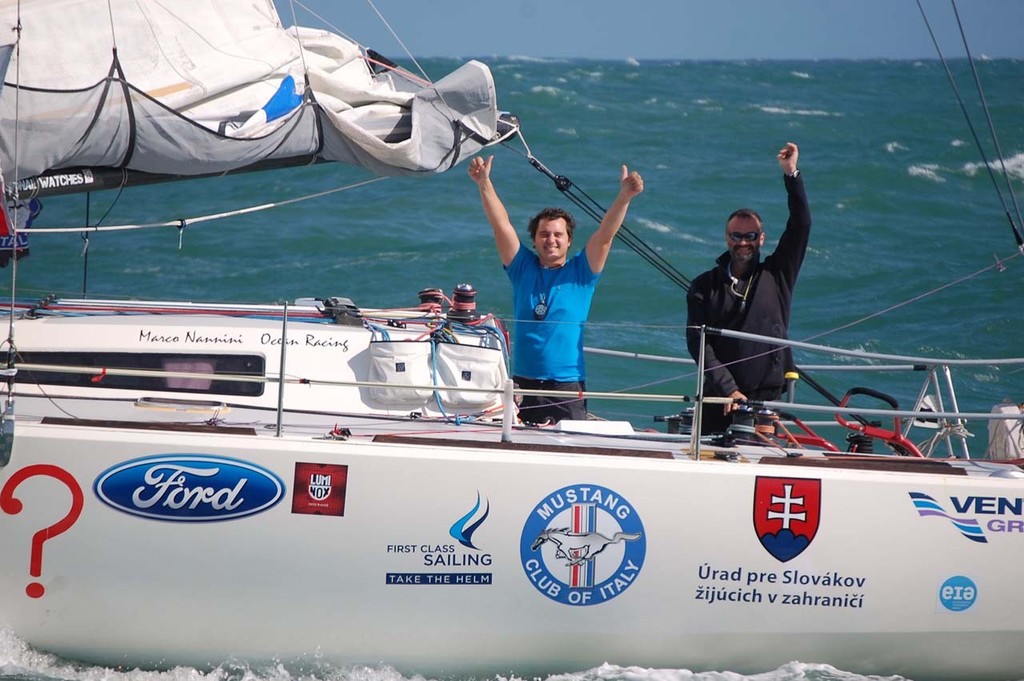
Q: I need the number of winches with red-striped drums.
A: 2